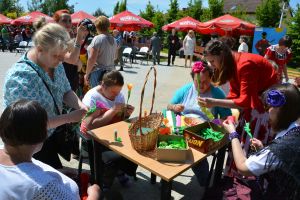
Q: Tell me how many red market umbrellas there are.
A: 6